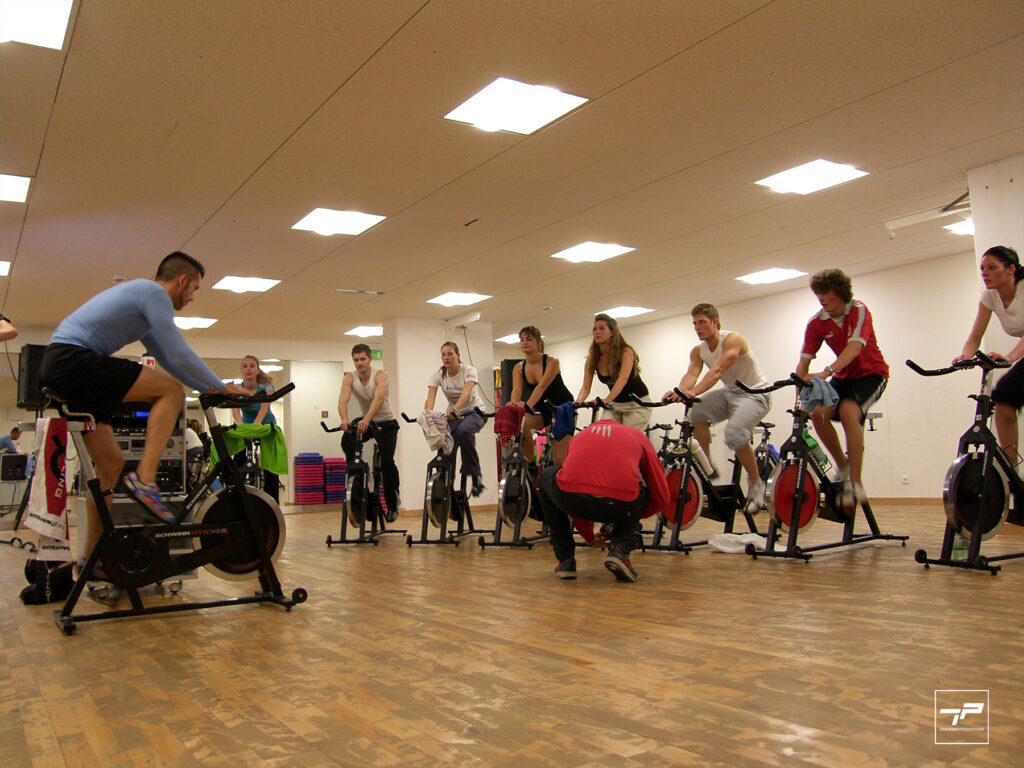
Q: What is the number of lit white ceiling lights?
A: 15